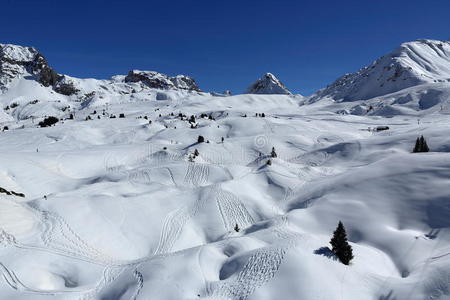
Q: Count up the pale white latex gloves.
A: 0